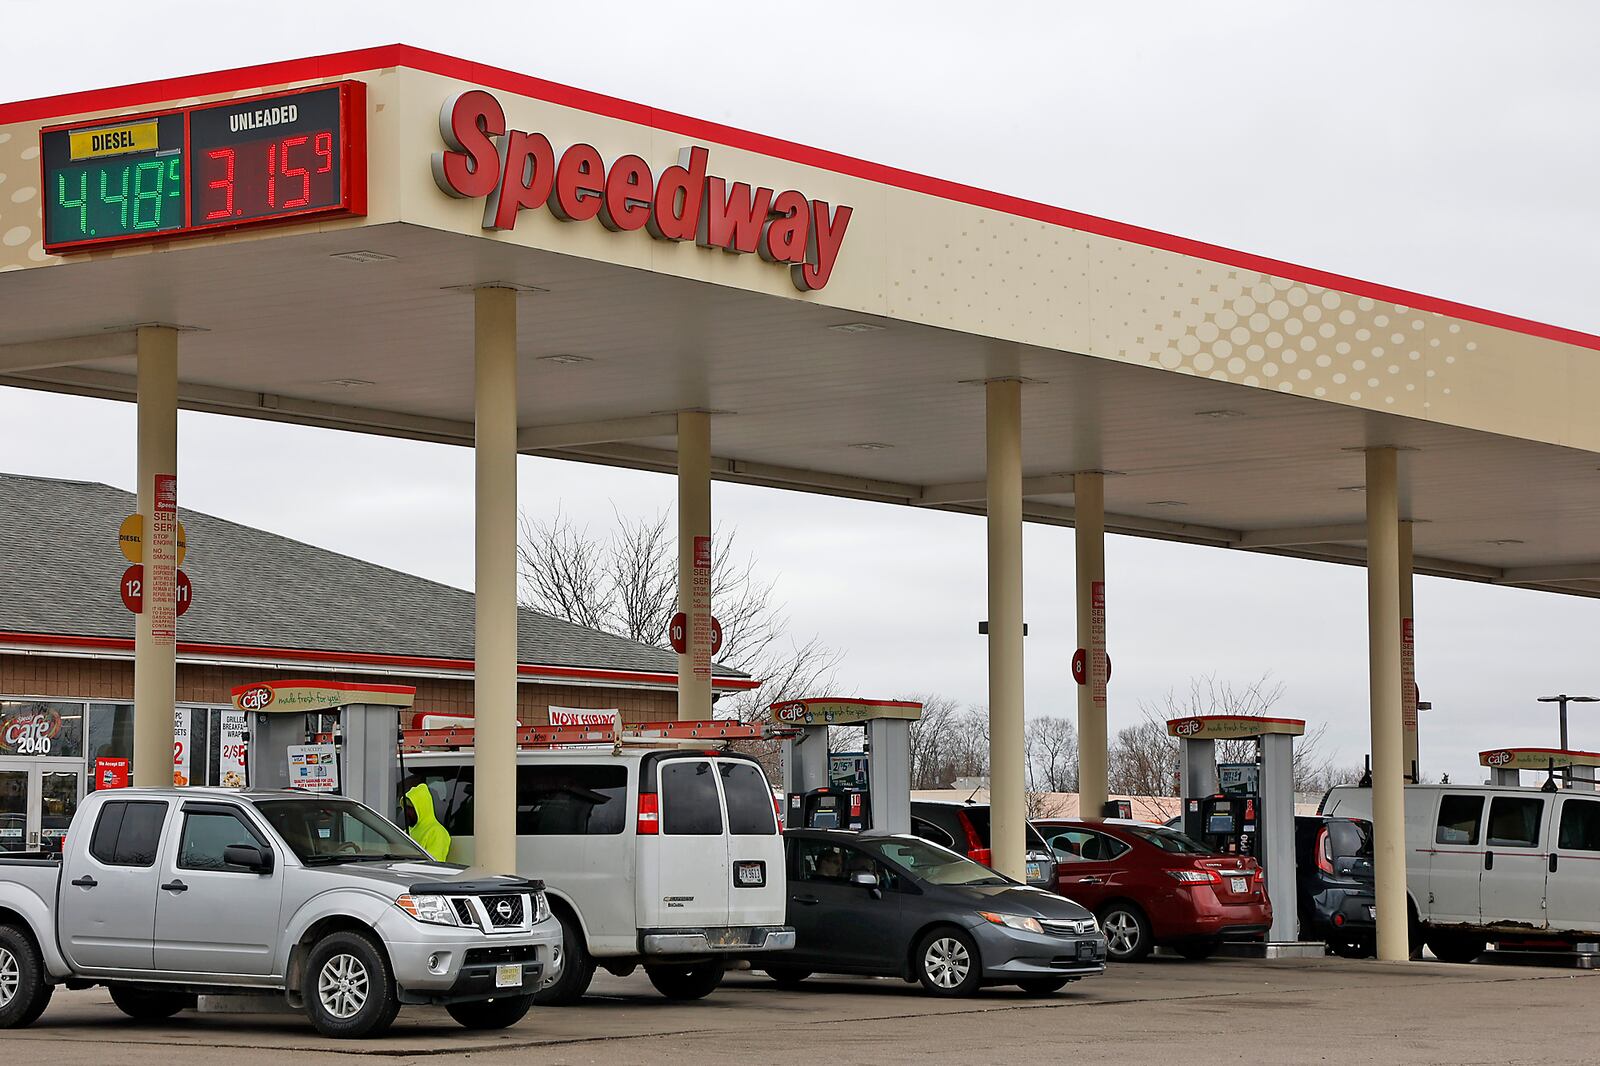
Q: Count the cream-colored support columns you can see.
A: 7